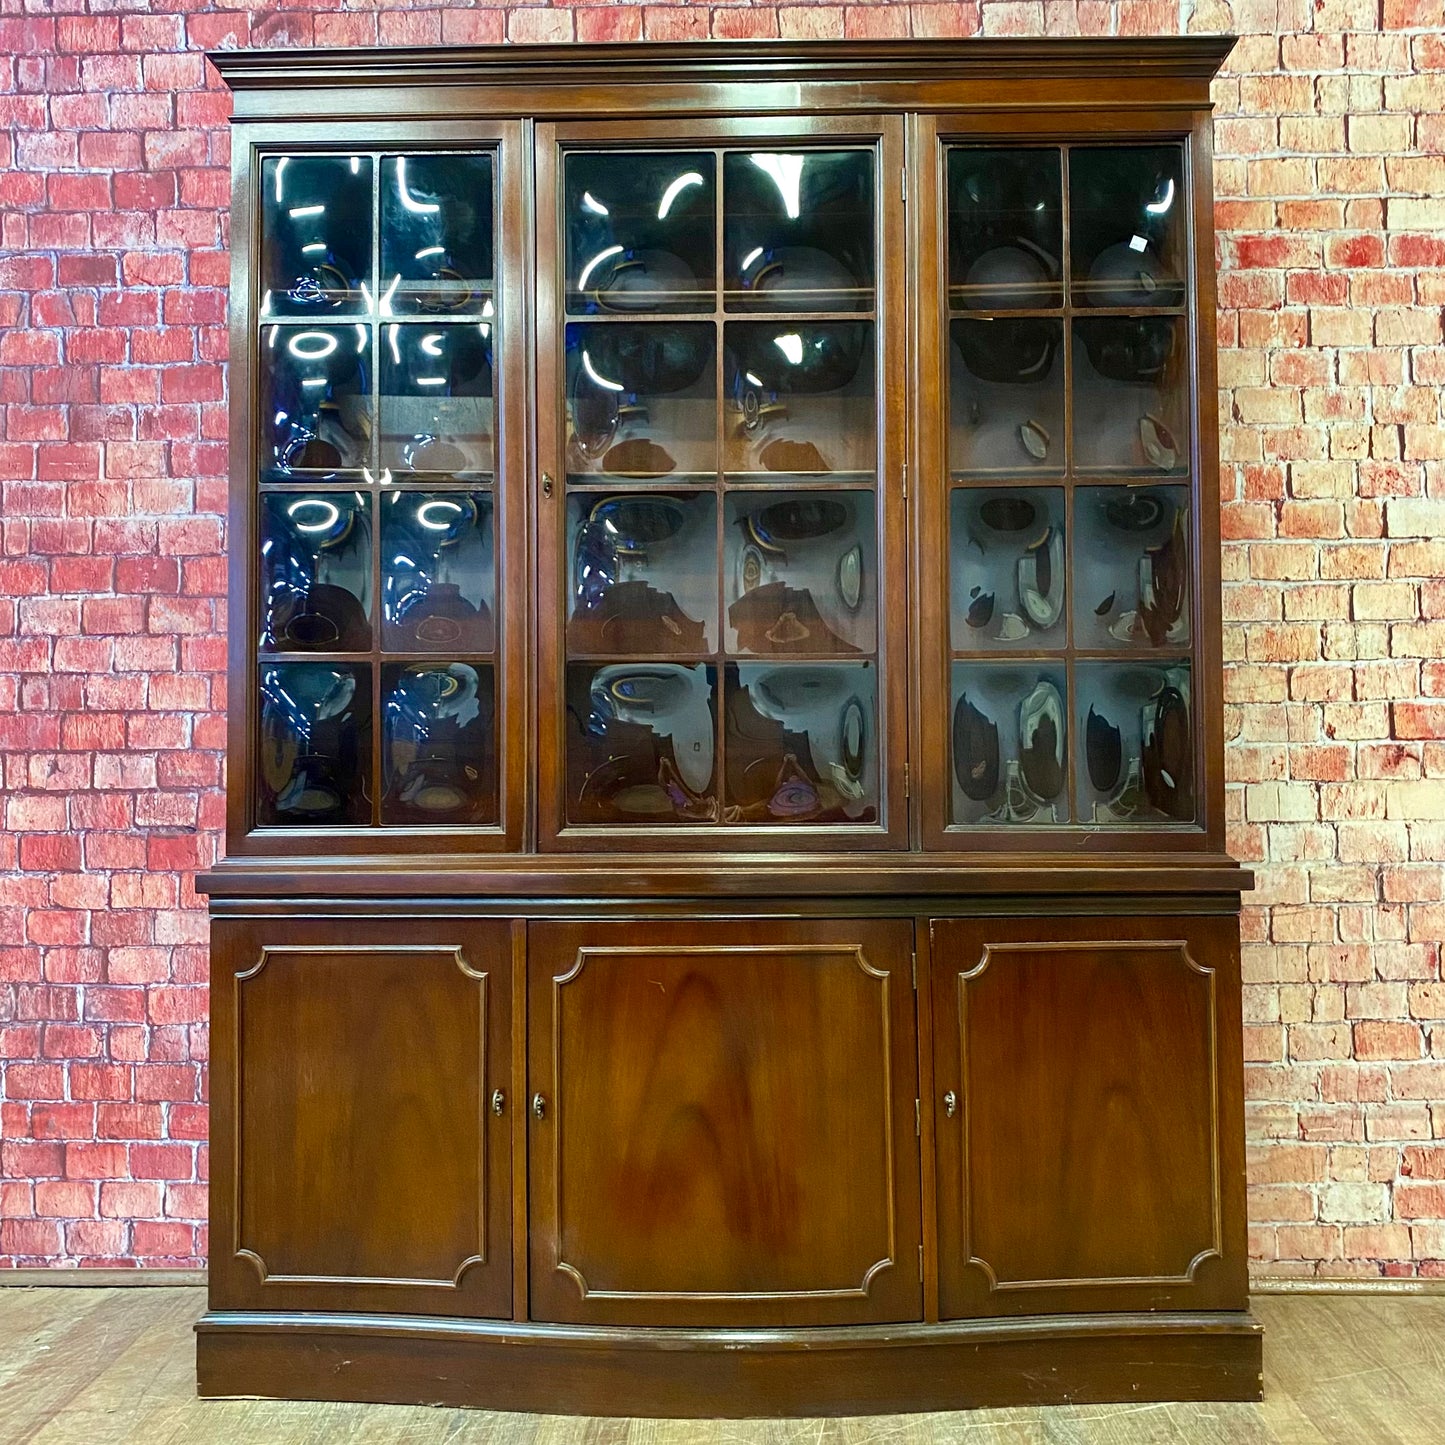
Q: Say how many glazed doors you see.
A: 3